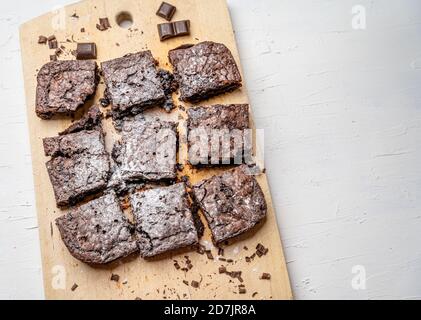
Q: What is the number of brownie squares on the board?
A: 9